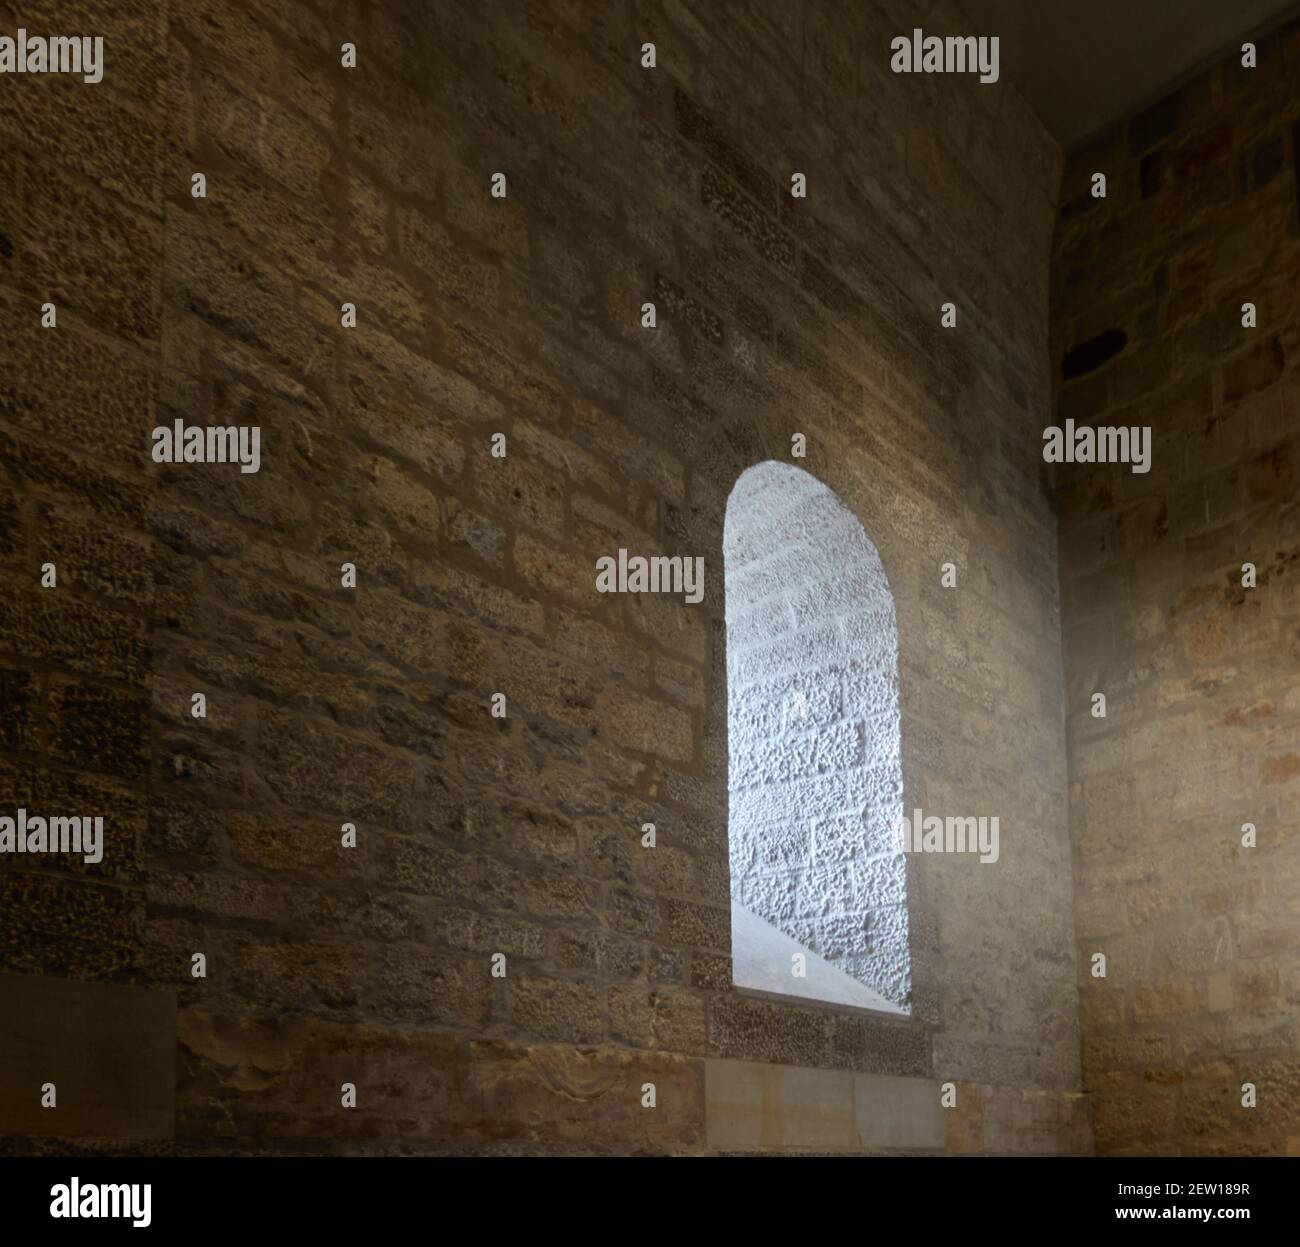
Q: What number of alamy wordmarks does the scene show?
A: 8